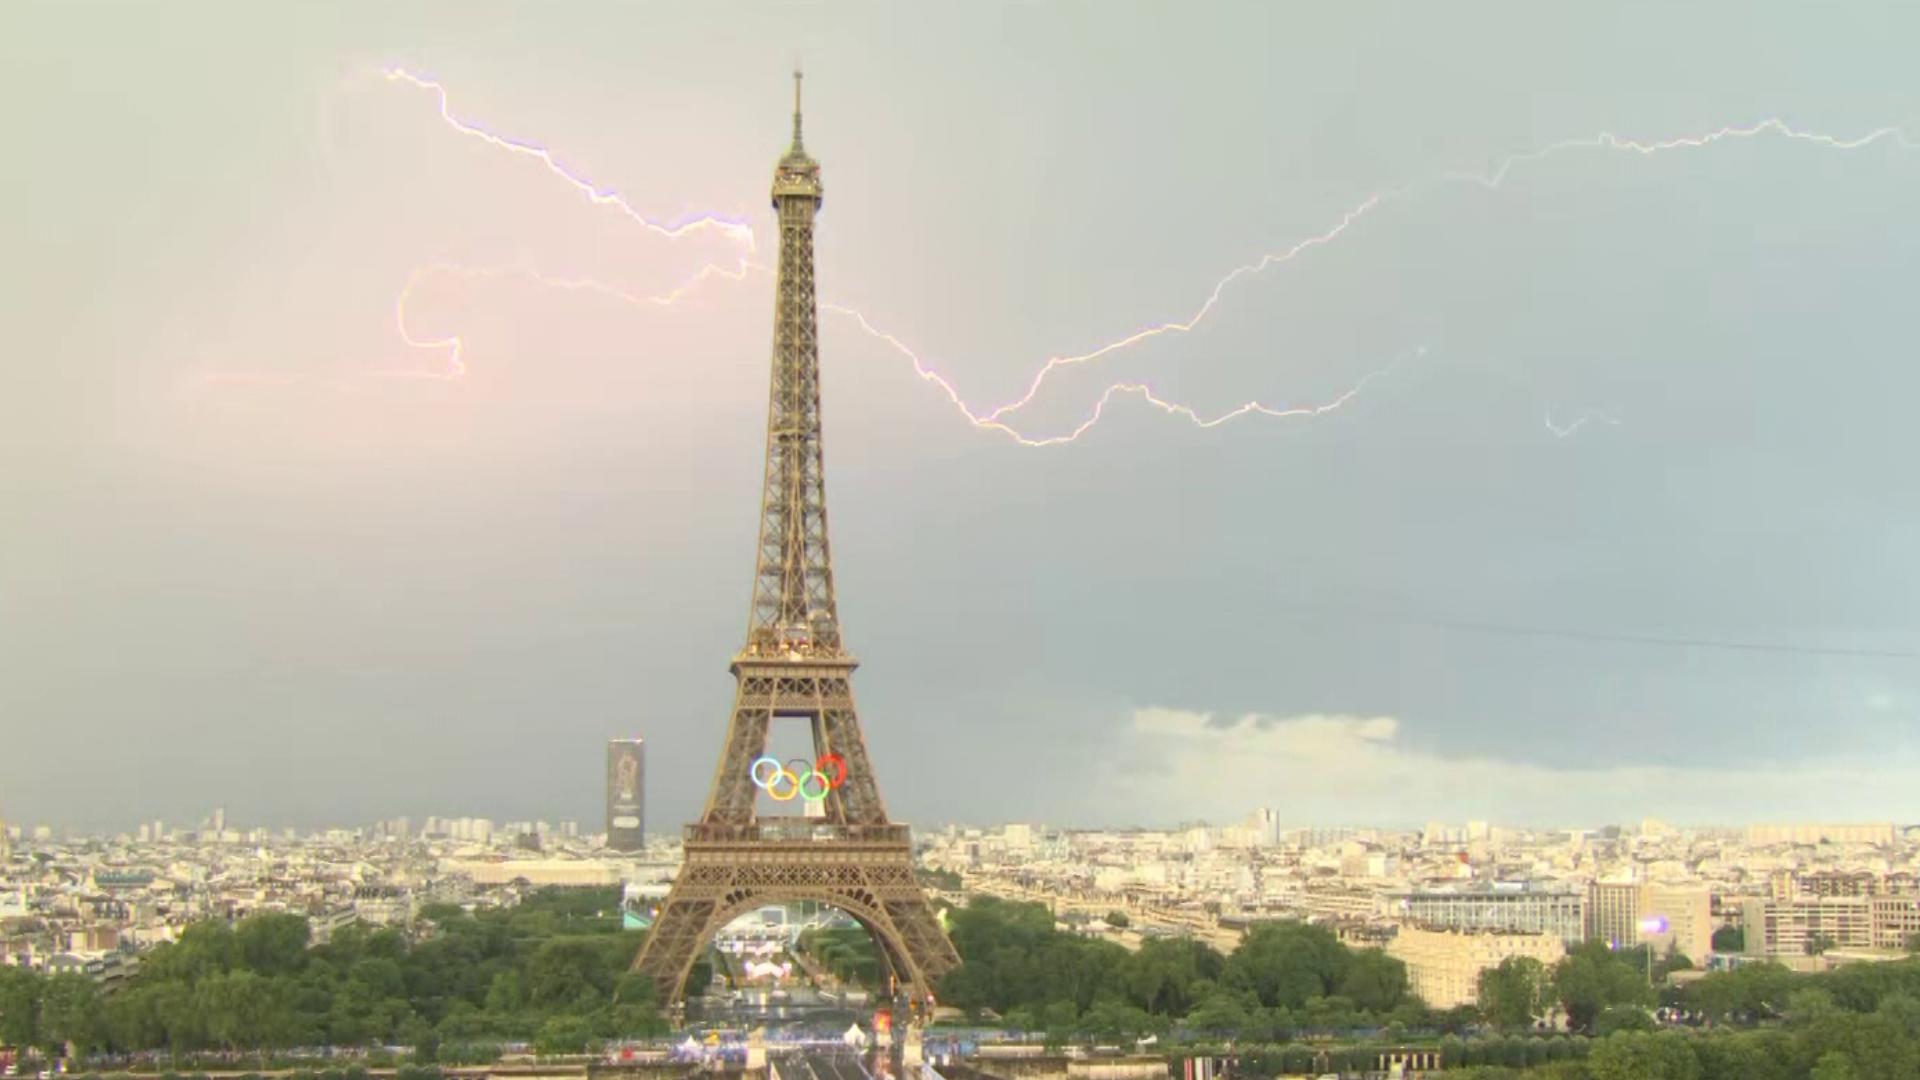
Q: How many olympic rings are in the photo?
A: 5